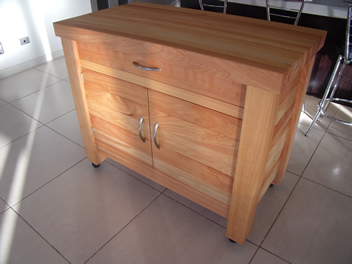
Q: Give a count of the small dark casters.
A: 3